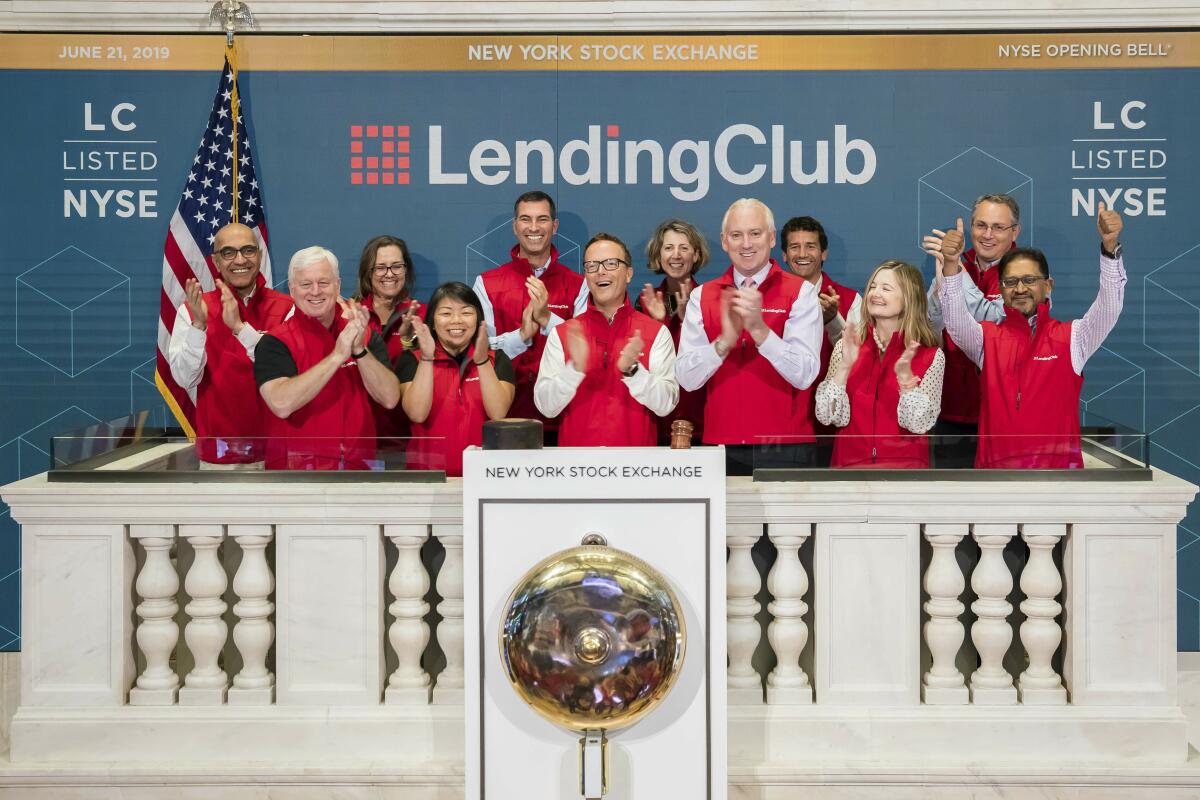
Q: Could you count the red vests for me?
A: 12